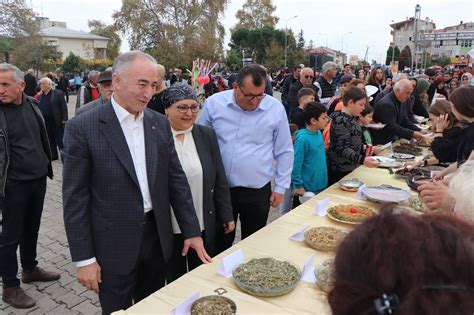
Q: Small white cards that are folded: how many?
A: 6